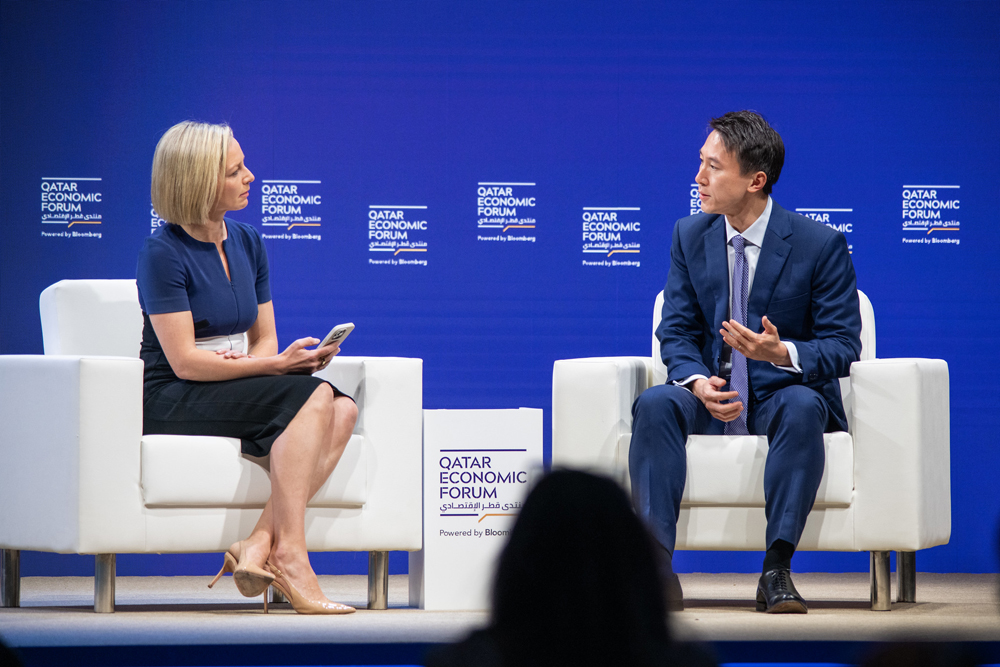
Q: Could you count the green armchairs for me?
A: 0